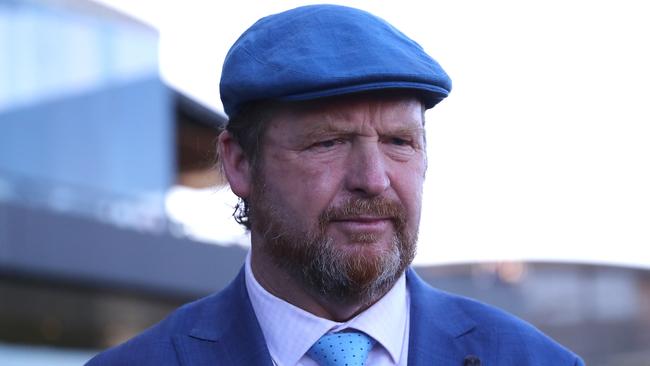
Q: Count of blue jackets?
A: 1